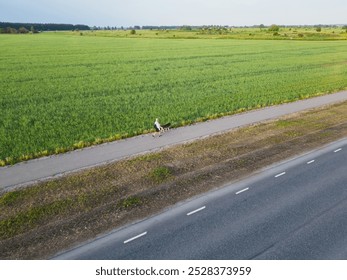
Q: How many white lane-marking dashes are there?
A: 6